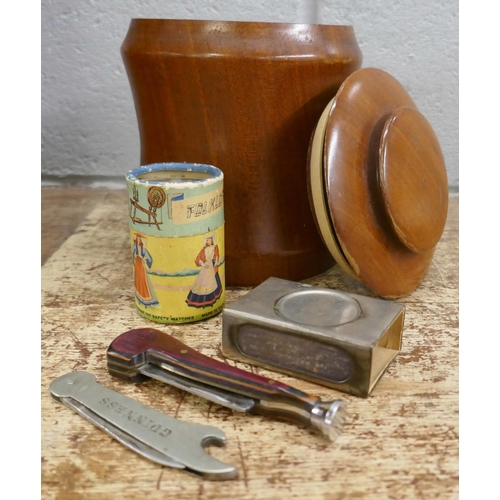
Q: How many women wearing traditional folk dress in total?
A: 2